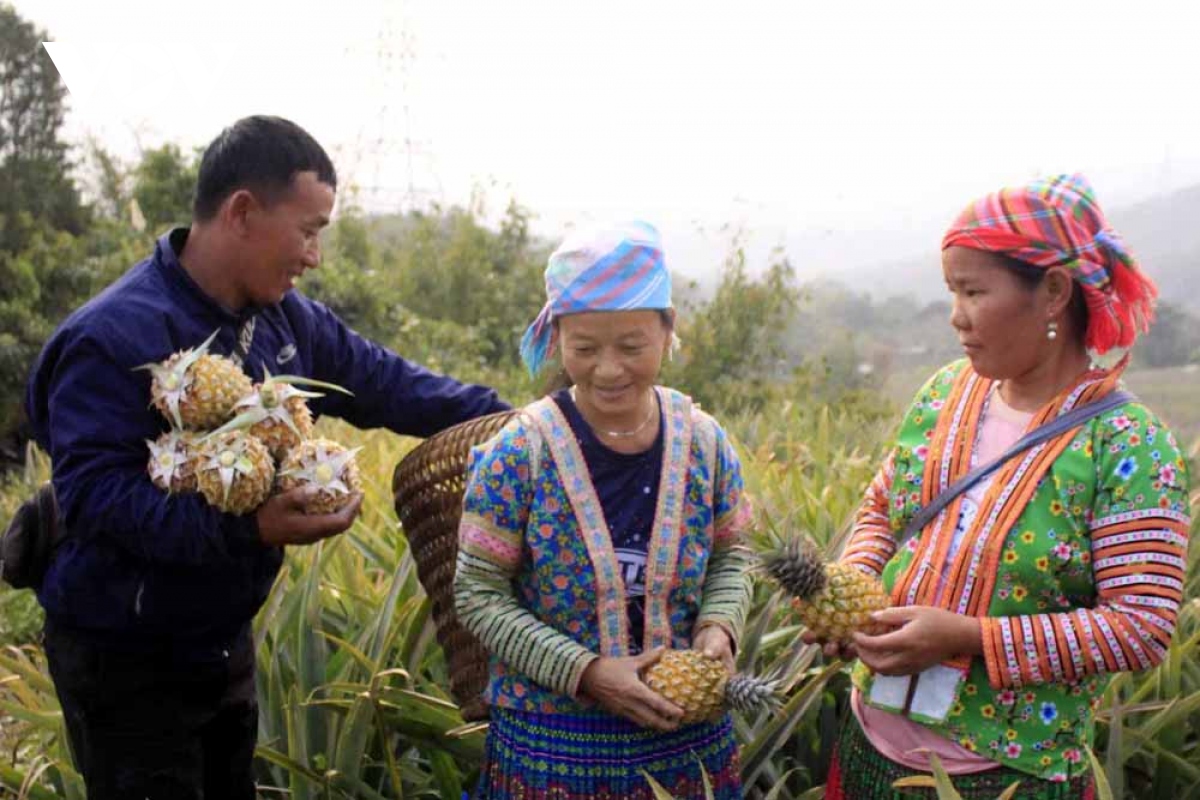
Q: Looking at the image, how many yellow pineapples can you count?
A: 7